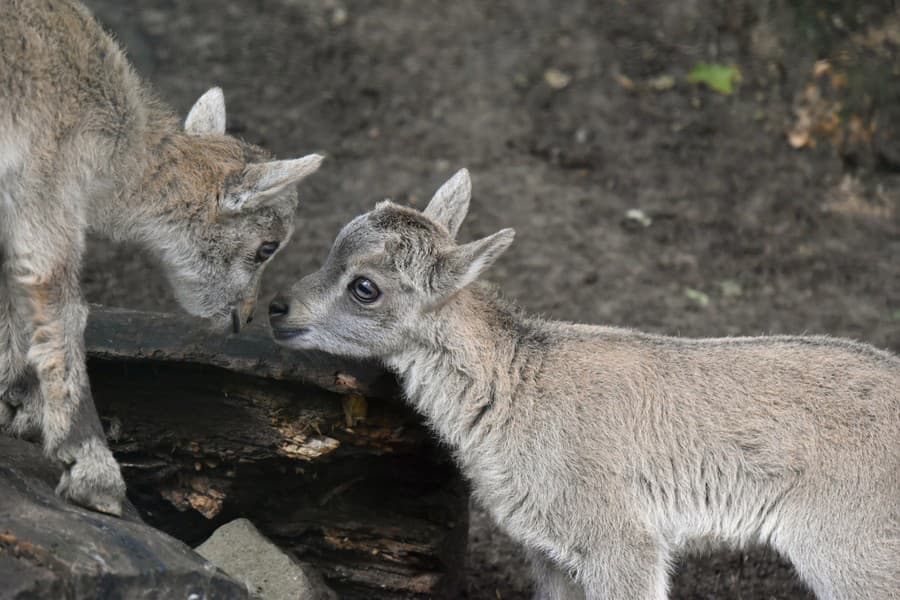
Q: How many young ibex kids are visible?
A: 2